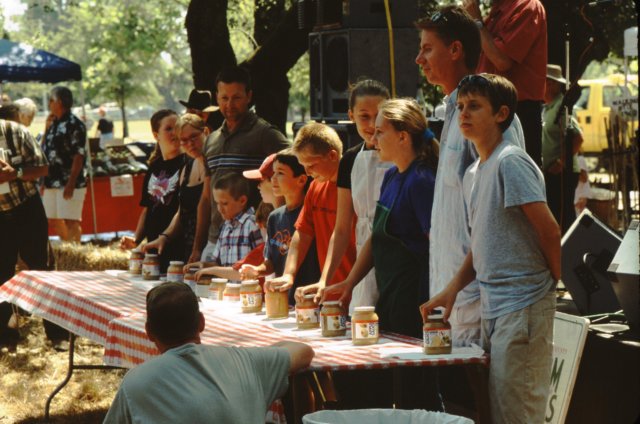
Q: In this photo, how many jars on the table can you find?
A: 13